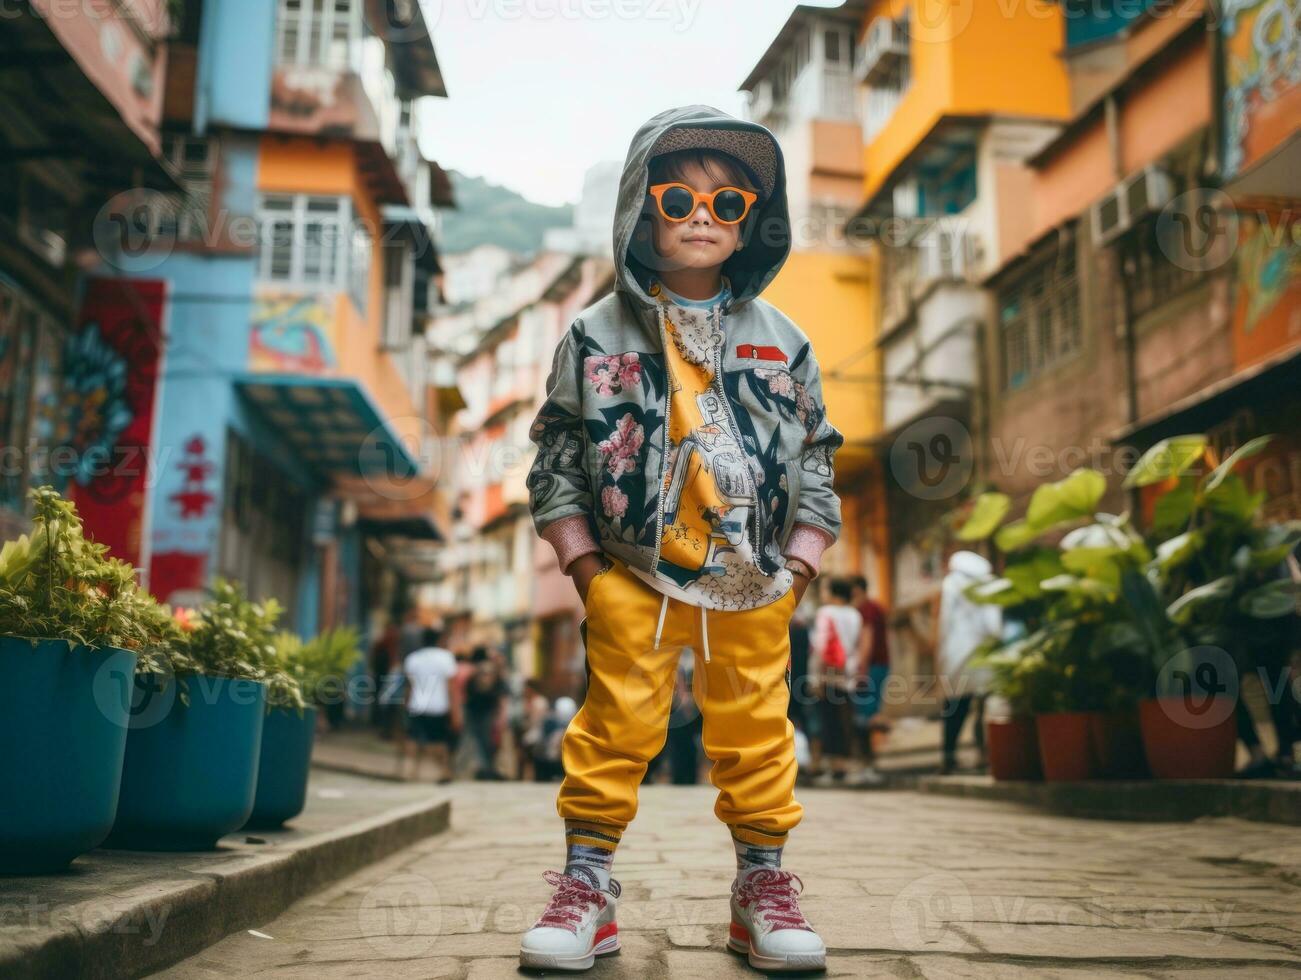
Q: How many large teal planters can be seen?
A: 3